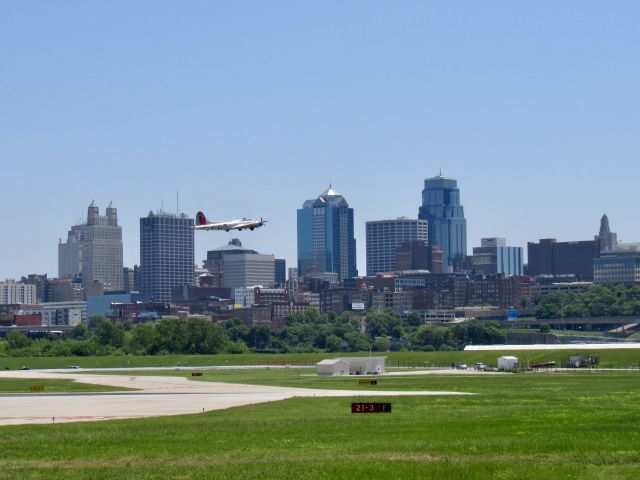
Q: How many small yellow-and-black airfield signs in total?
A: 2